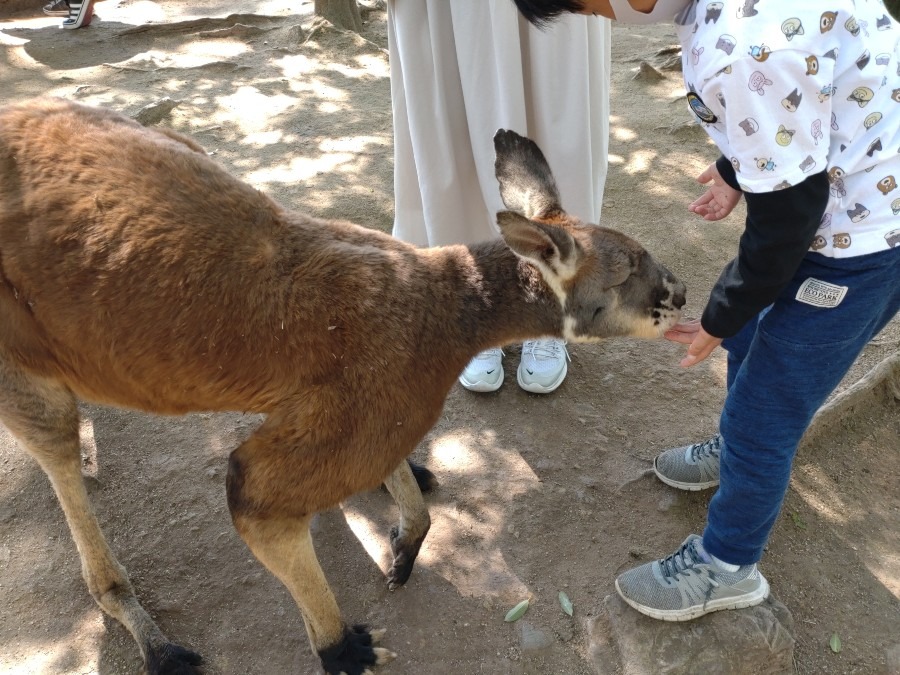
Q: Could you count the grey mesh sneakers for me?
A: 2